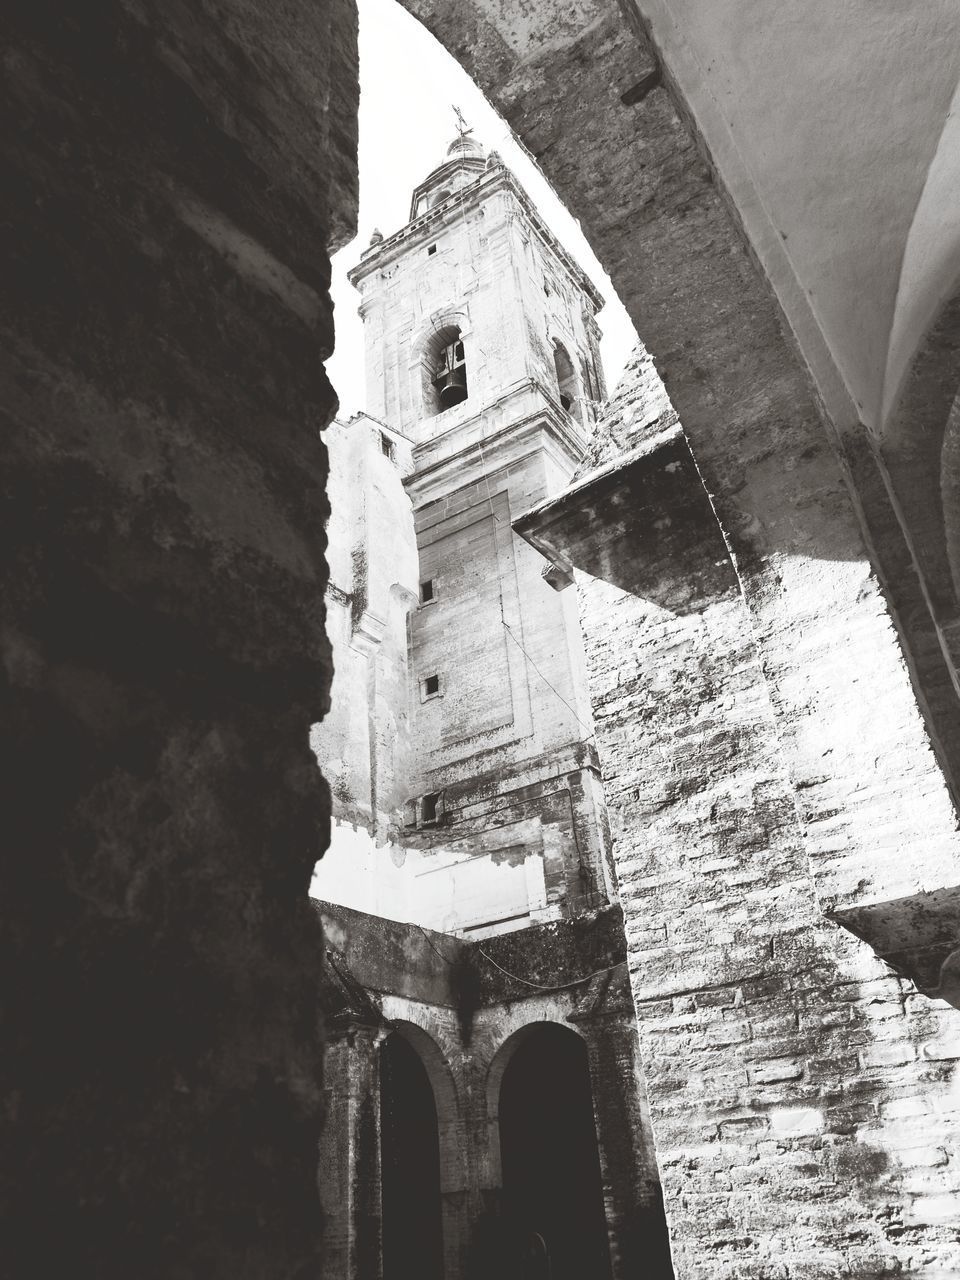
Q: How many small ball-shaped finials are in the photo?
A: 2